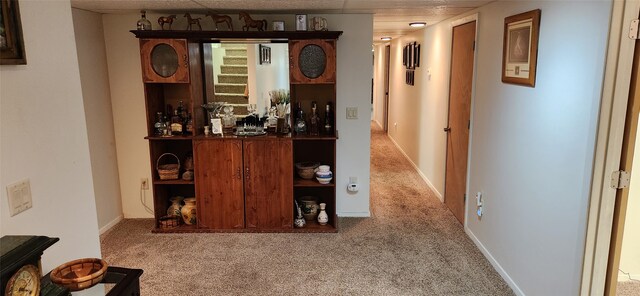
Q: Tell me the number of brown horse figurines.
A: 4